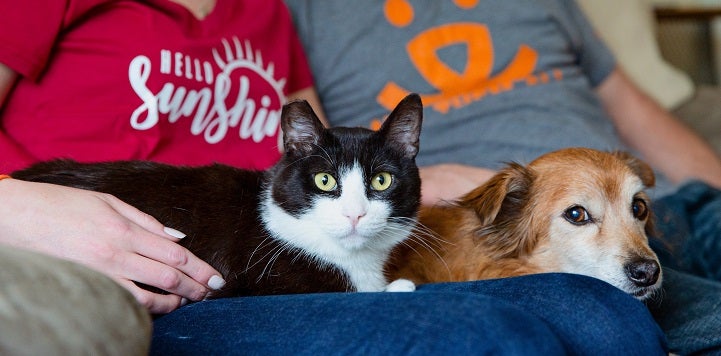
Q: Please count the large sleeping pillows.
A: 0